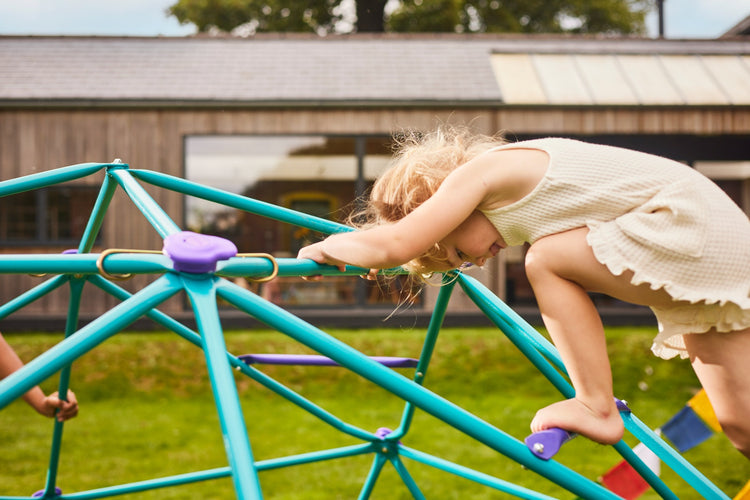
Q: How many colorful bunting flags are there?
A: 4